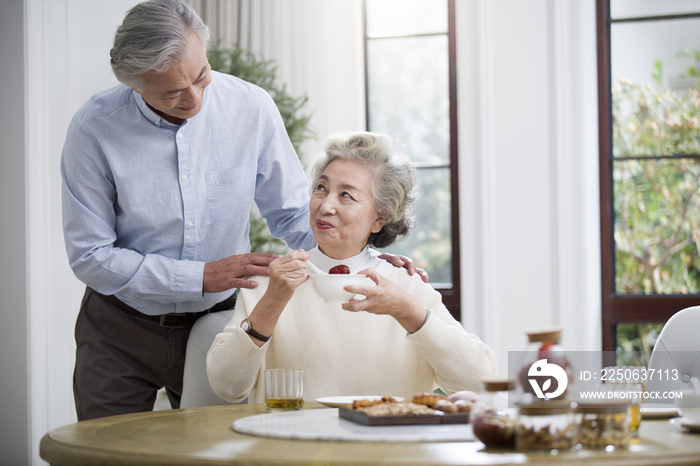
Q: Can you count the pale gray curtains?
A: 1